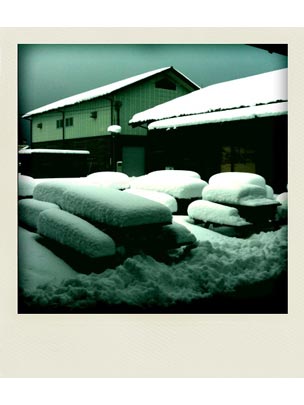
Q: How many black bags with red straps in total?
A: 0